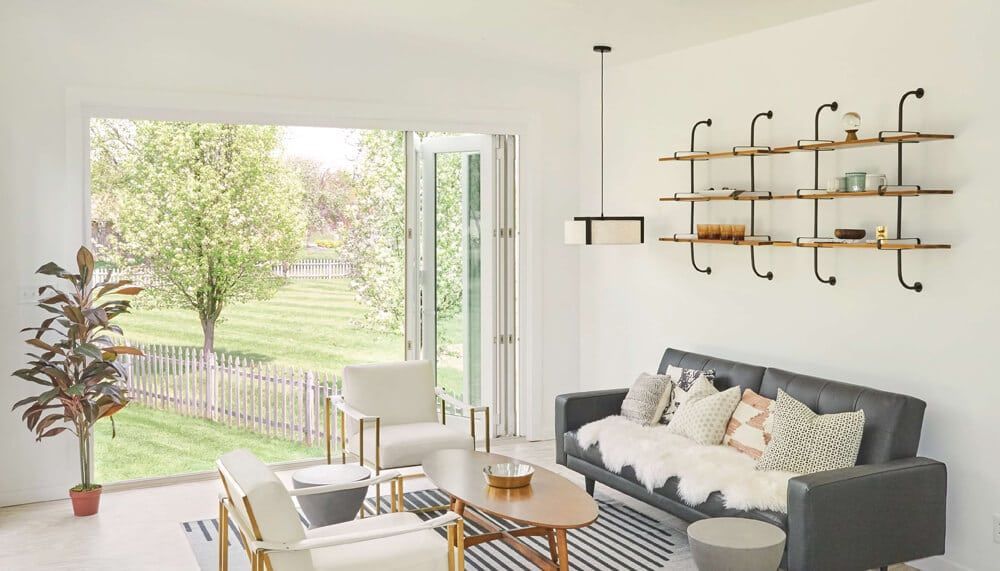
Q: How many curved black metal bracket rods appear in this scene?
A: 4